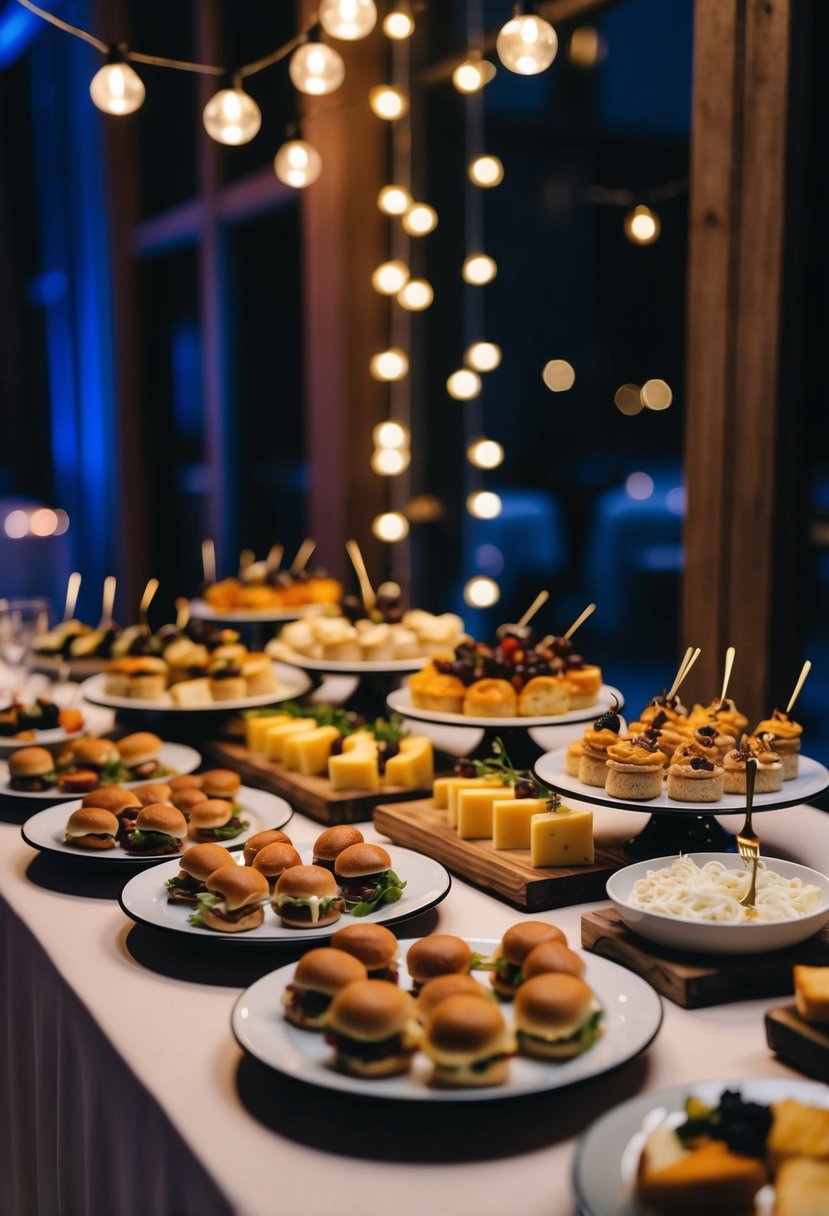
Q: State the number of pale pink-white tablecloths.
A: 1